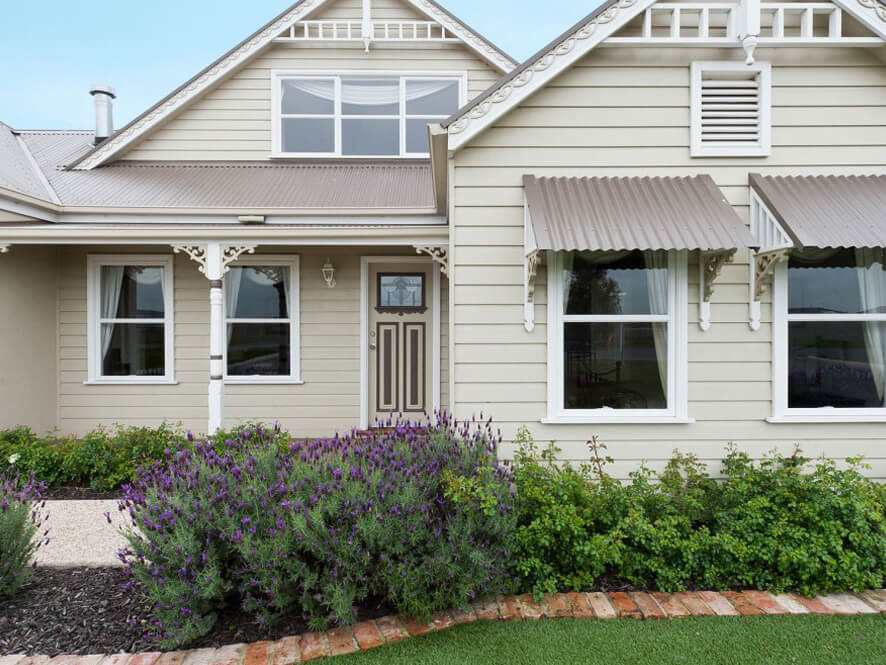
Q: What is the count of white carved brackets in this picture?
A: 6